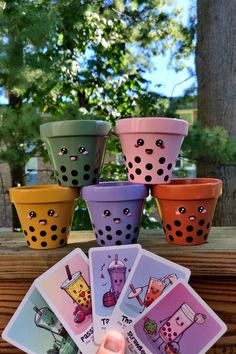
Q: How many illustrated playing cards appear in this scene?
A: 5